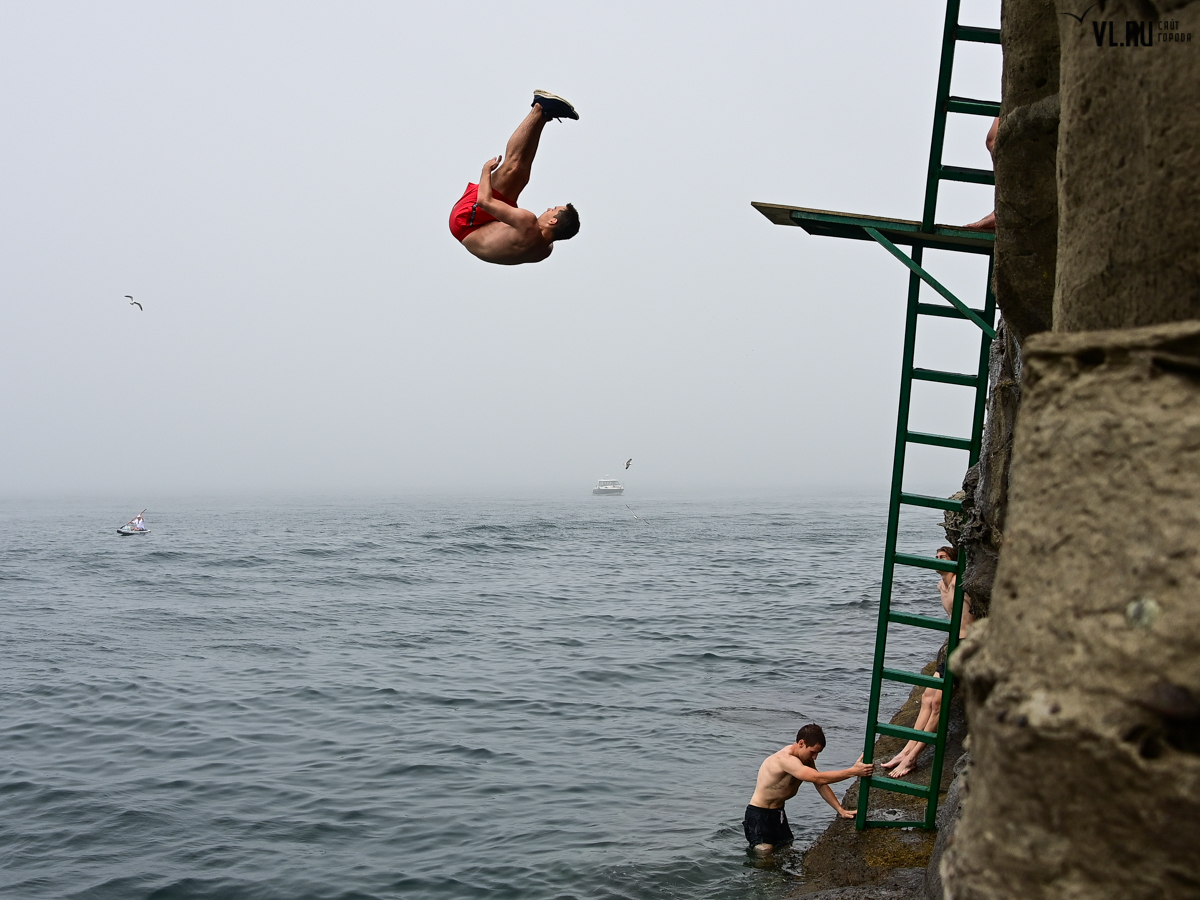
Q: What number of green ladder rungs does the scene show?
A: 13